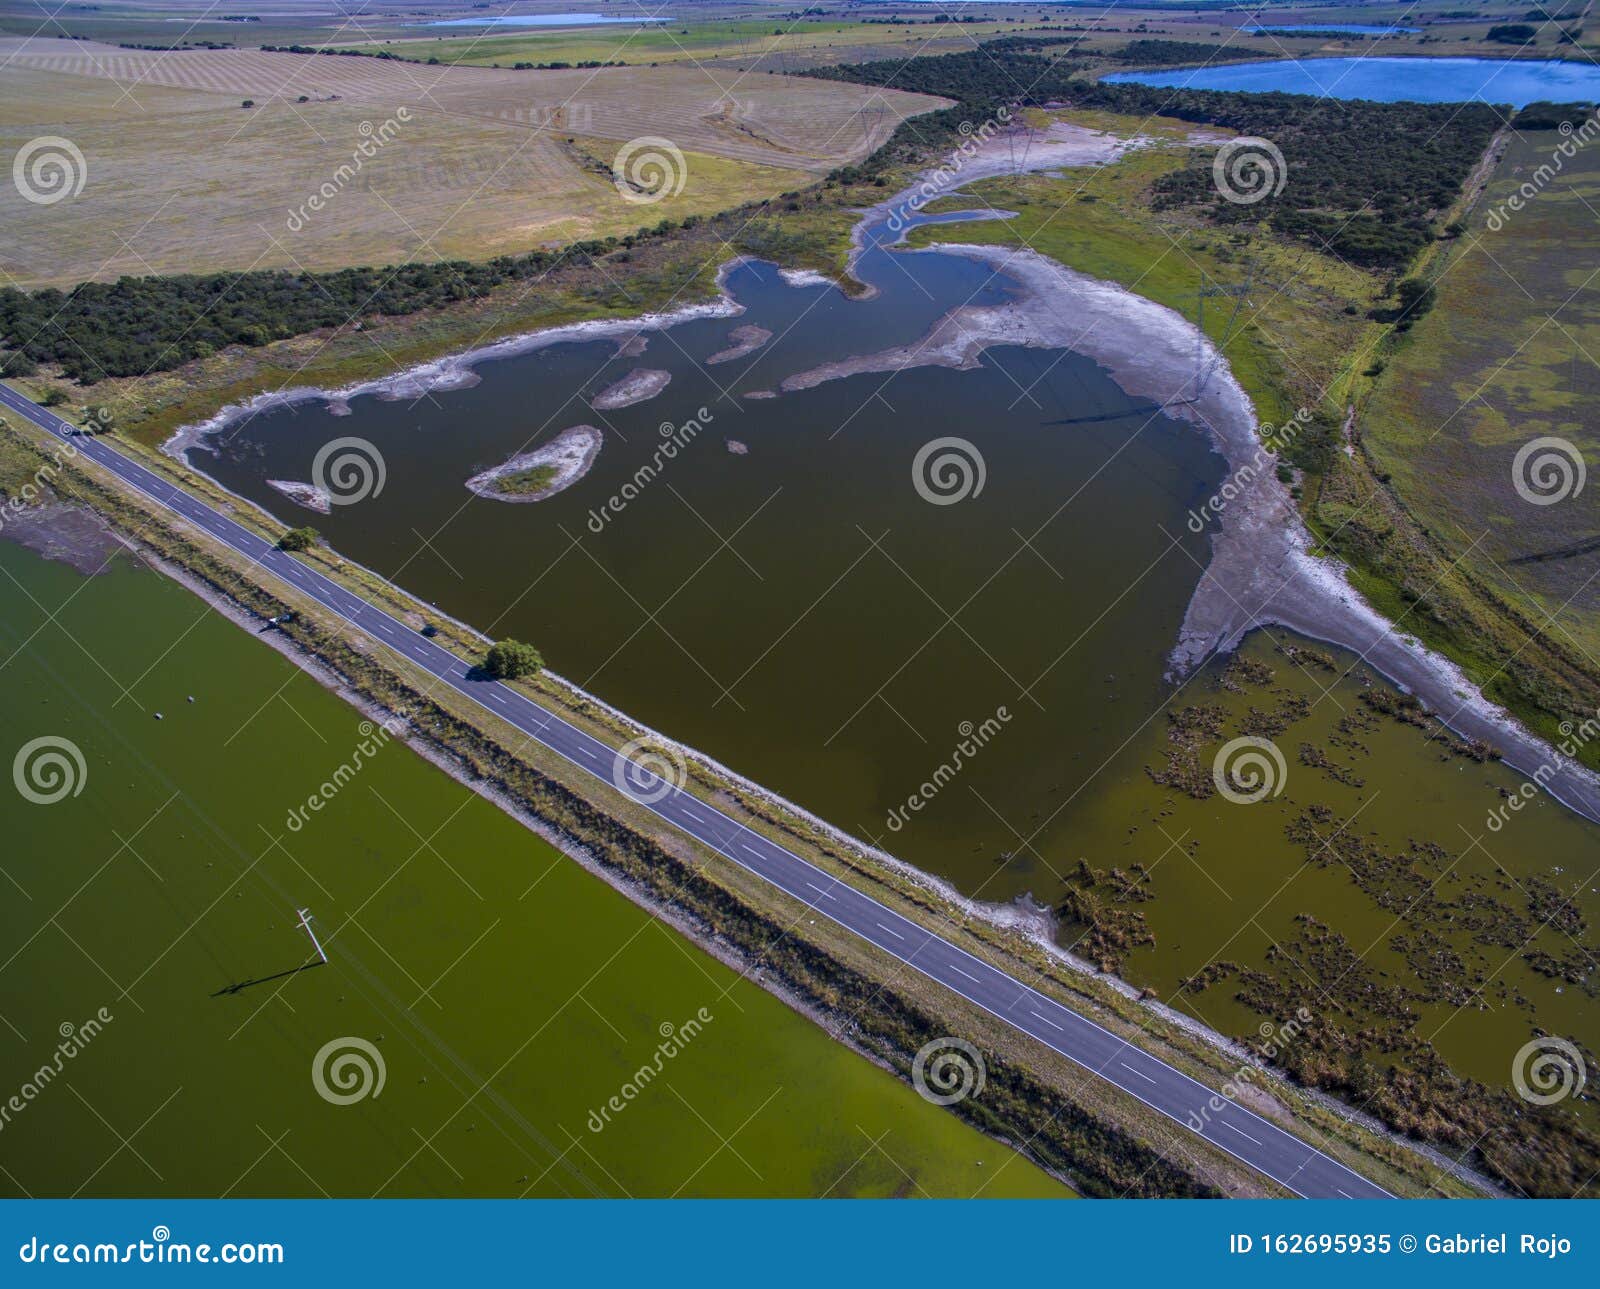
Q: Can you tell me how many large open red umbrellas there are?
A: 0